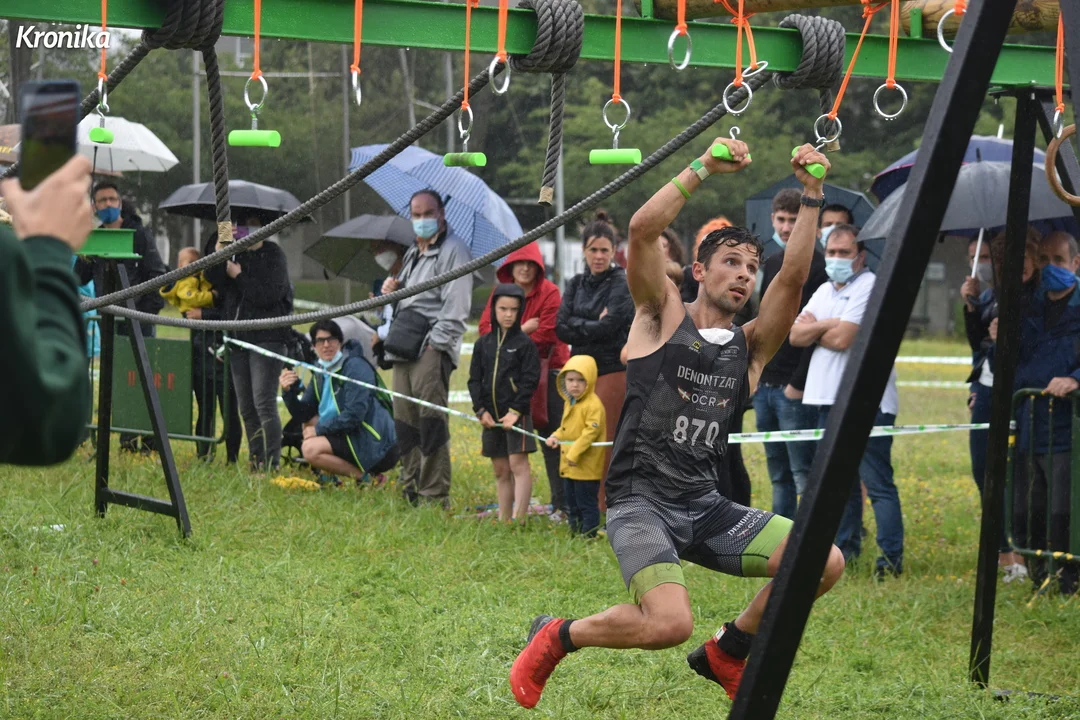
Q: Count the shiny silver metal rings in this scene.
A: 13